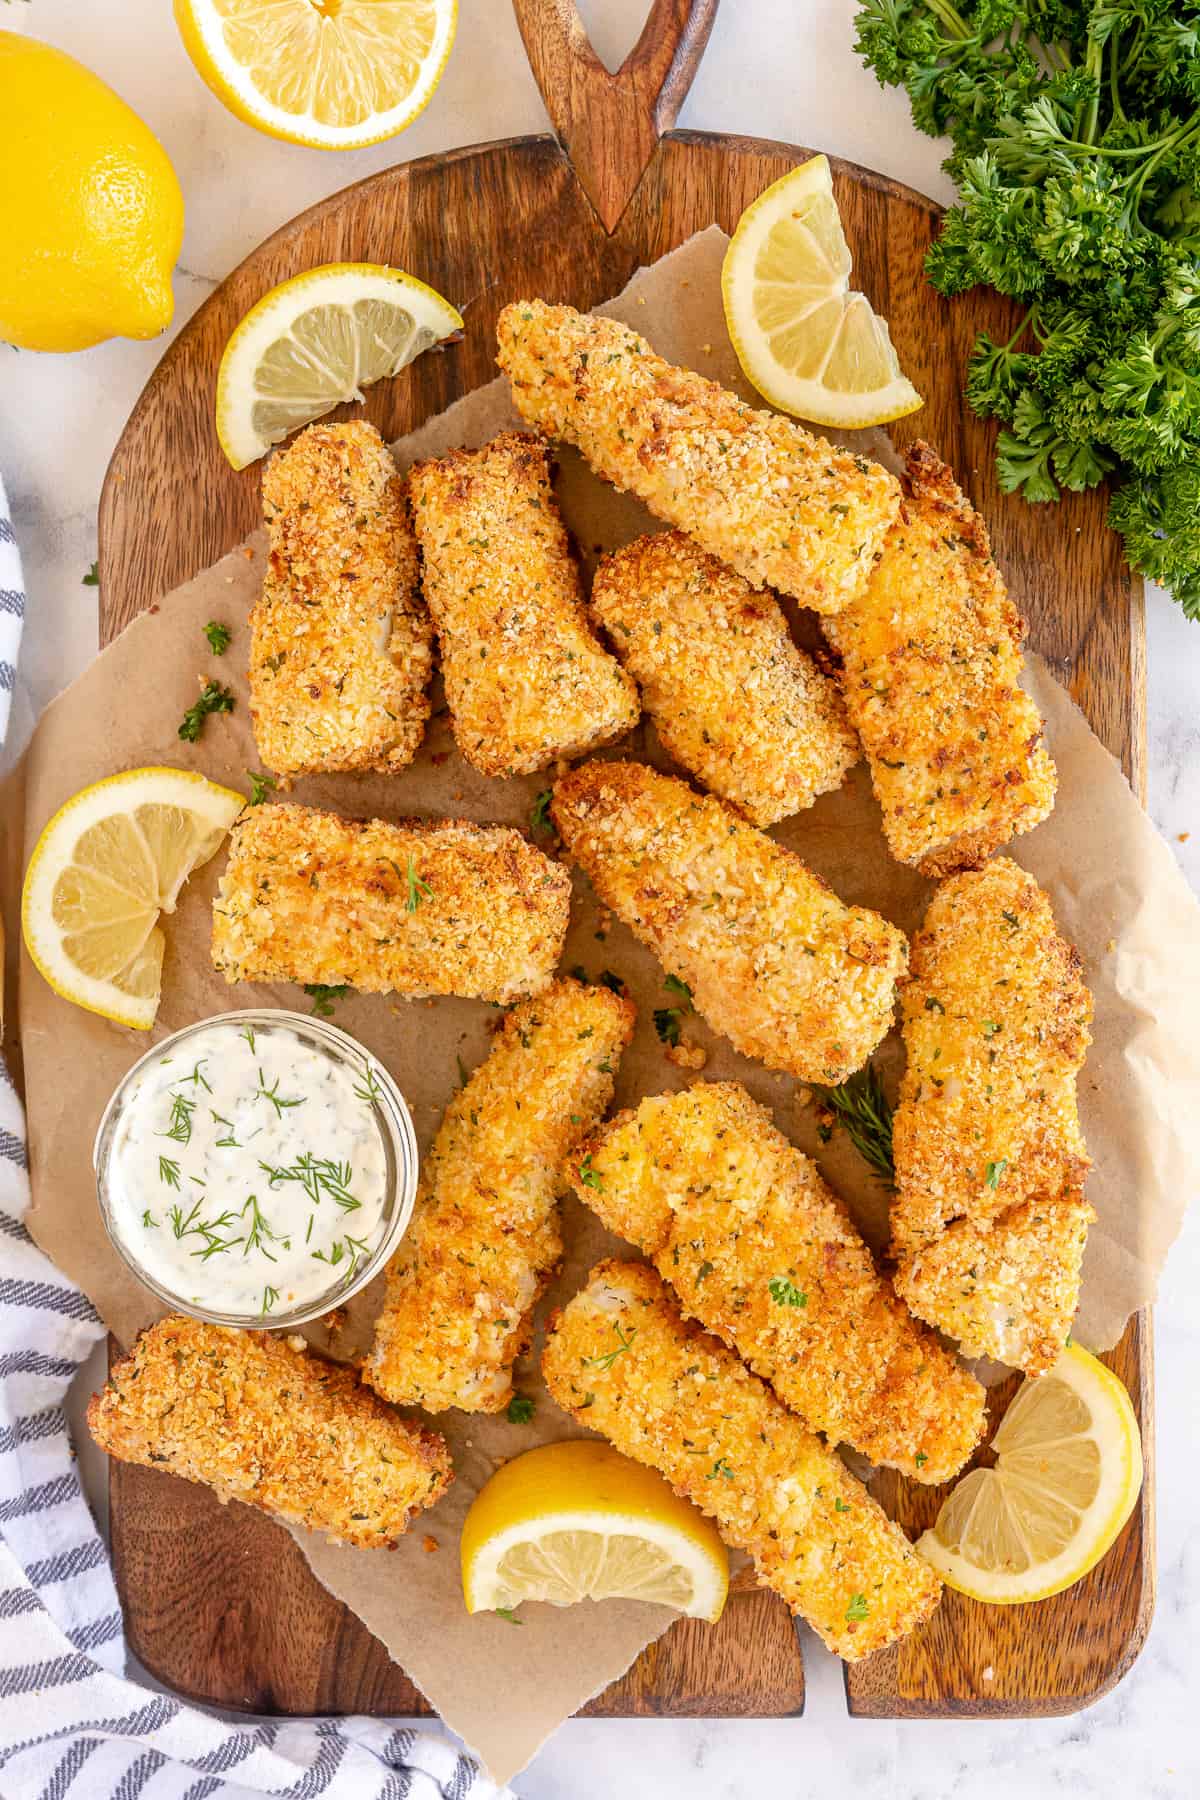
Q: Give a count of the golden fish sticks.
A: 12